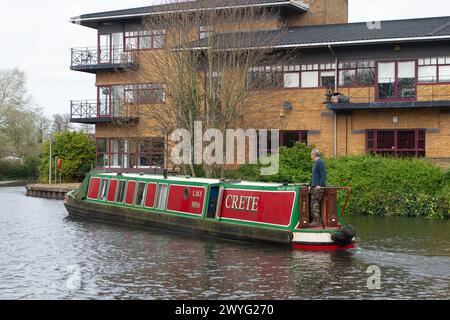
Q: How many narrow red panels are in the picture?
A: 4